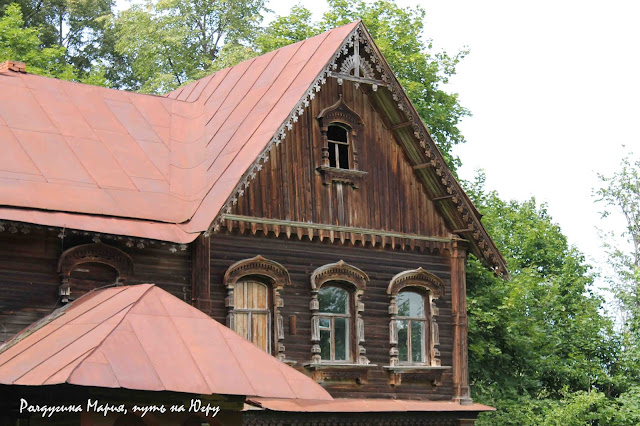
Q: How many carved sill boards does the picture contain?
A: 3